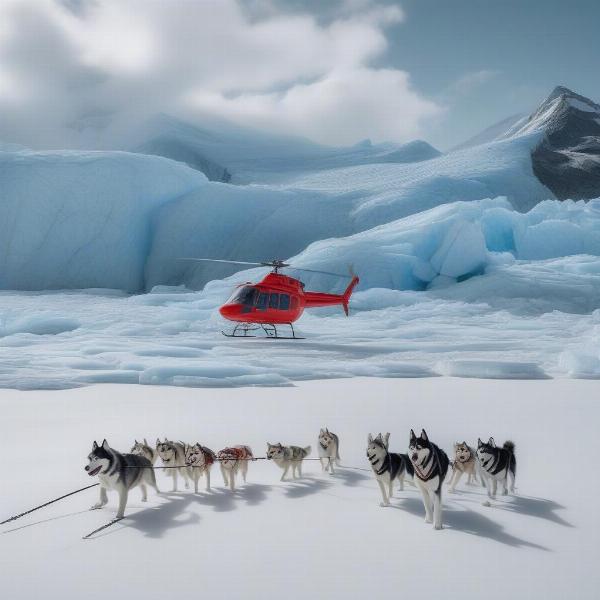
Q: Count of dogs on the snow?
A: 11